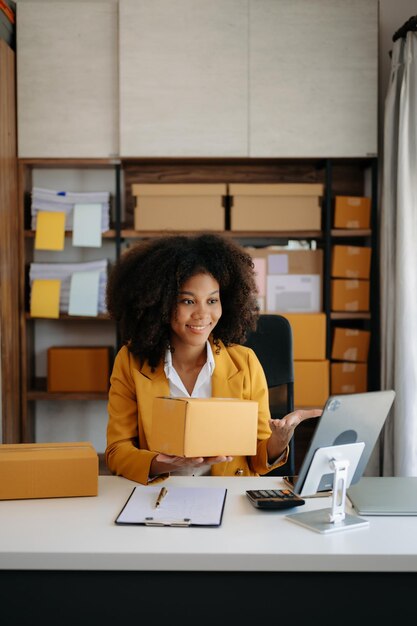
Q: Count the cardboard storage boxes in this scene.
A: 12